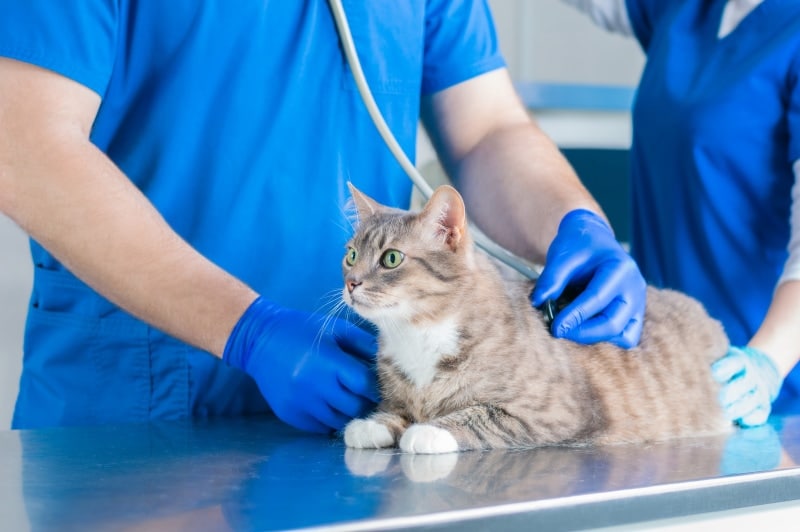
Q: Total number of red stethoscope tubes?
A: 0